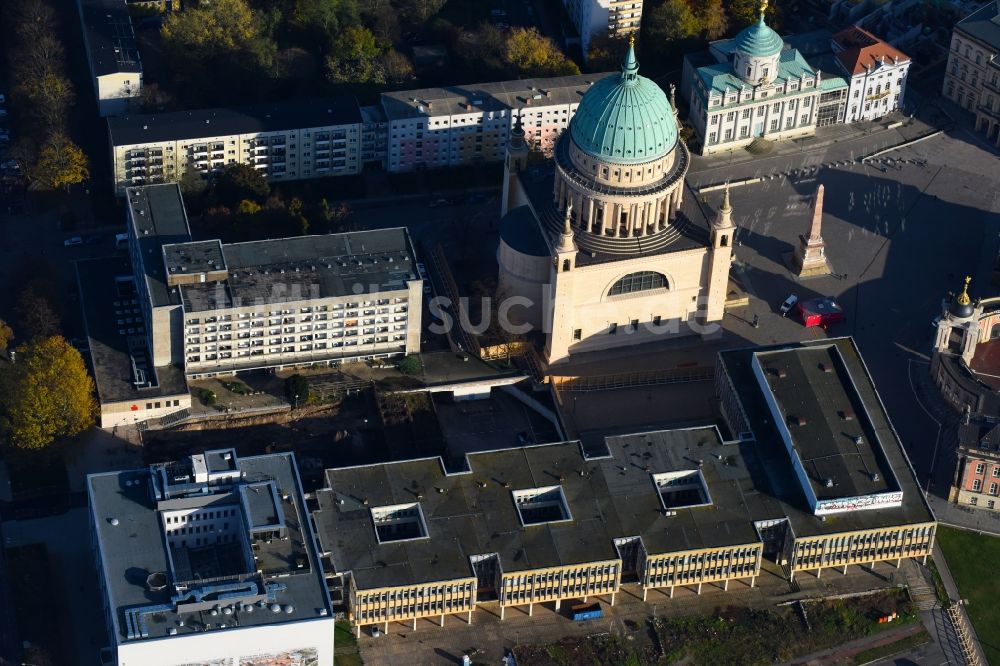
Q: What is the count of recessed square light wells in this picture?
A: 3